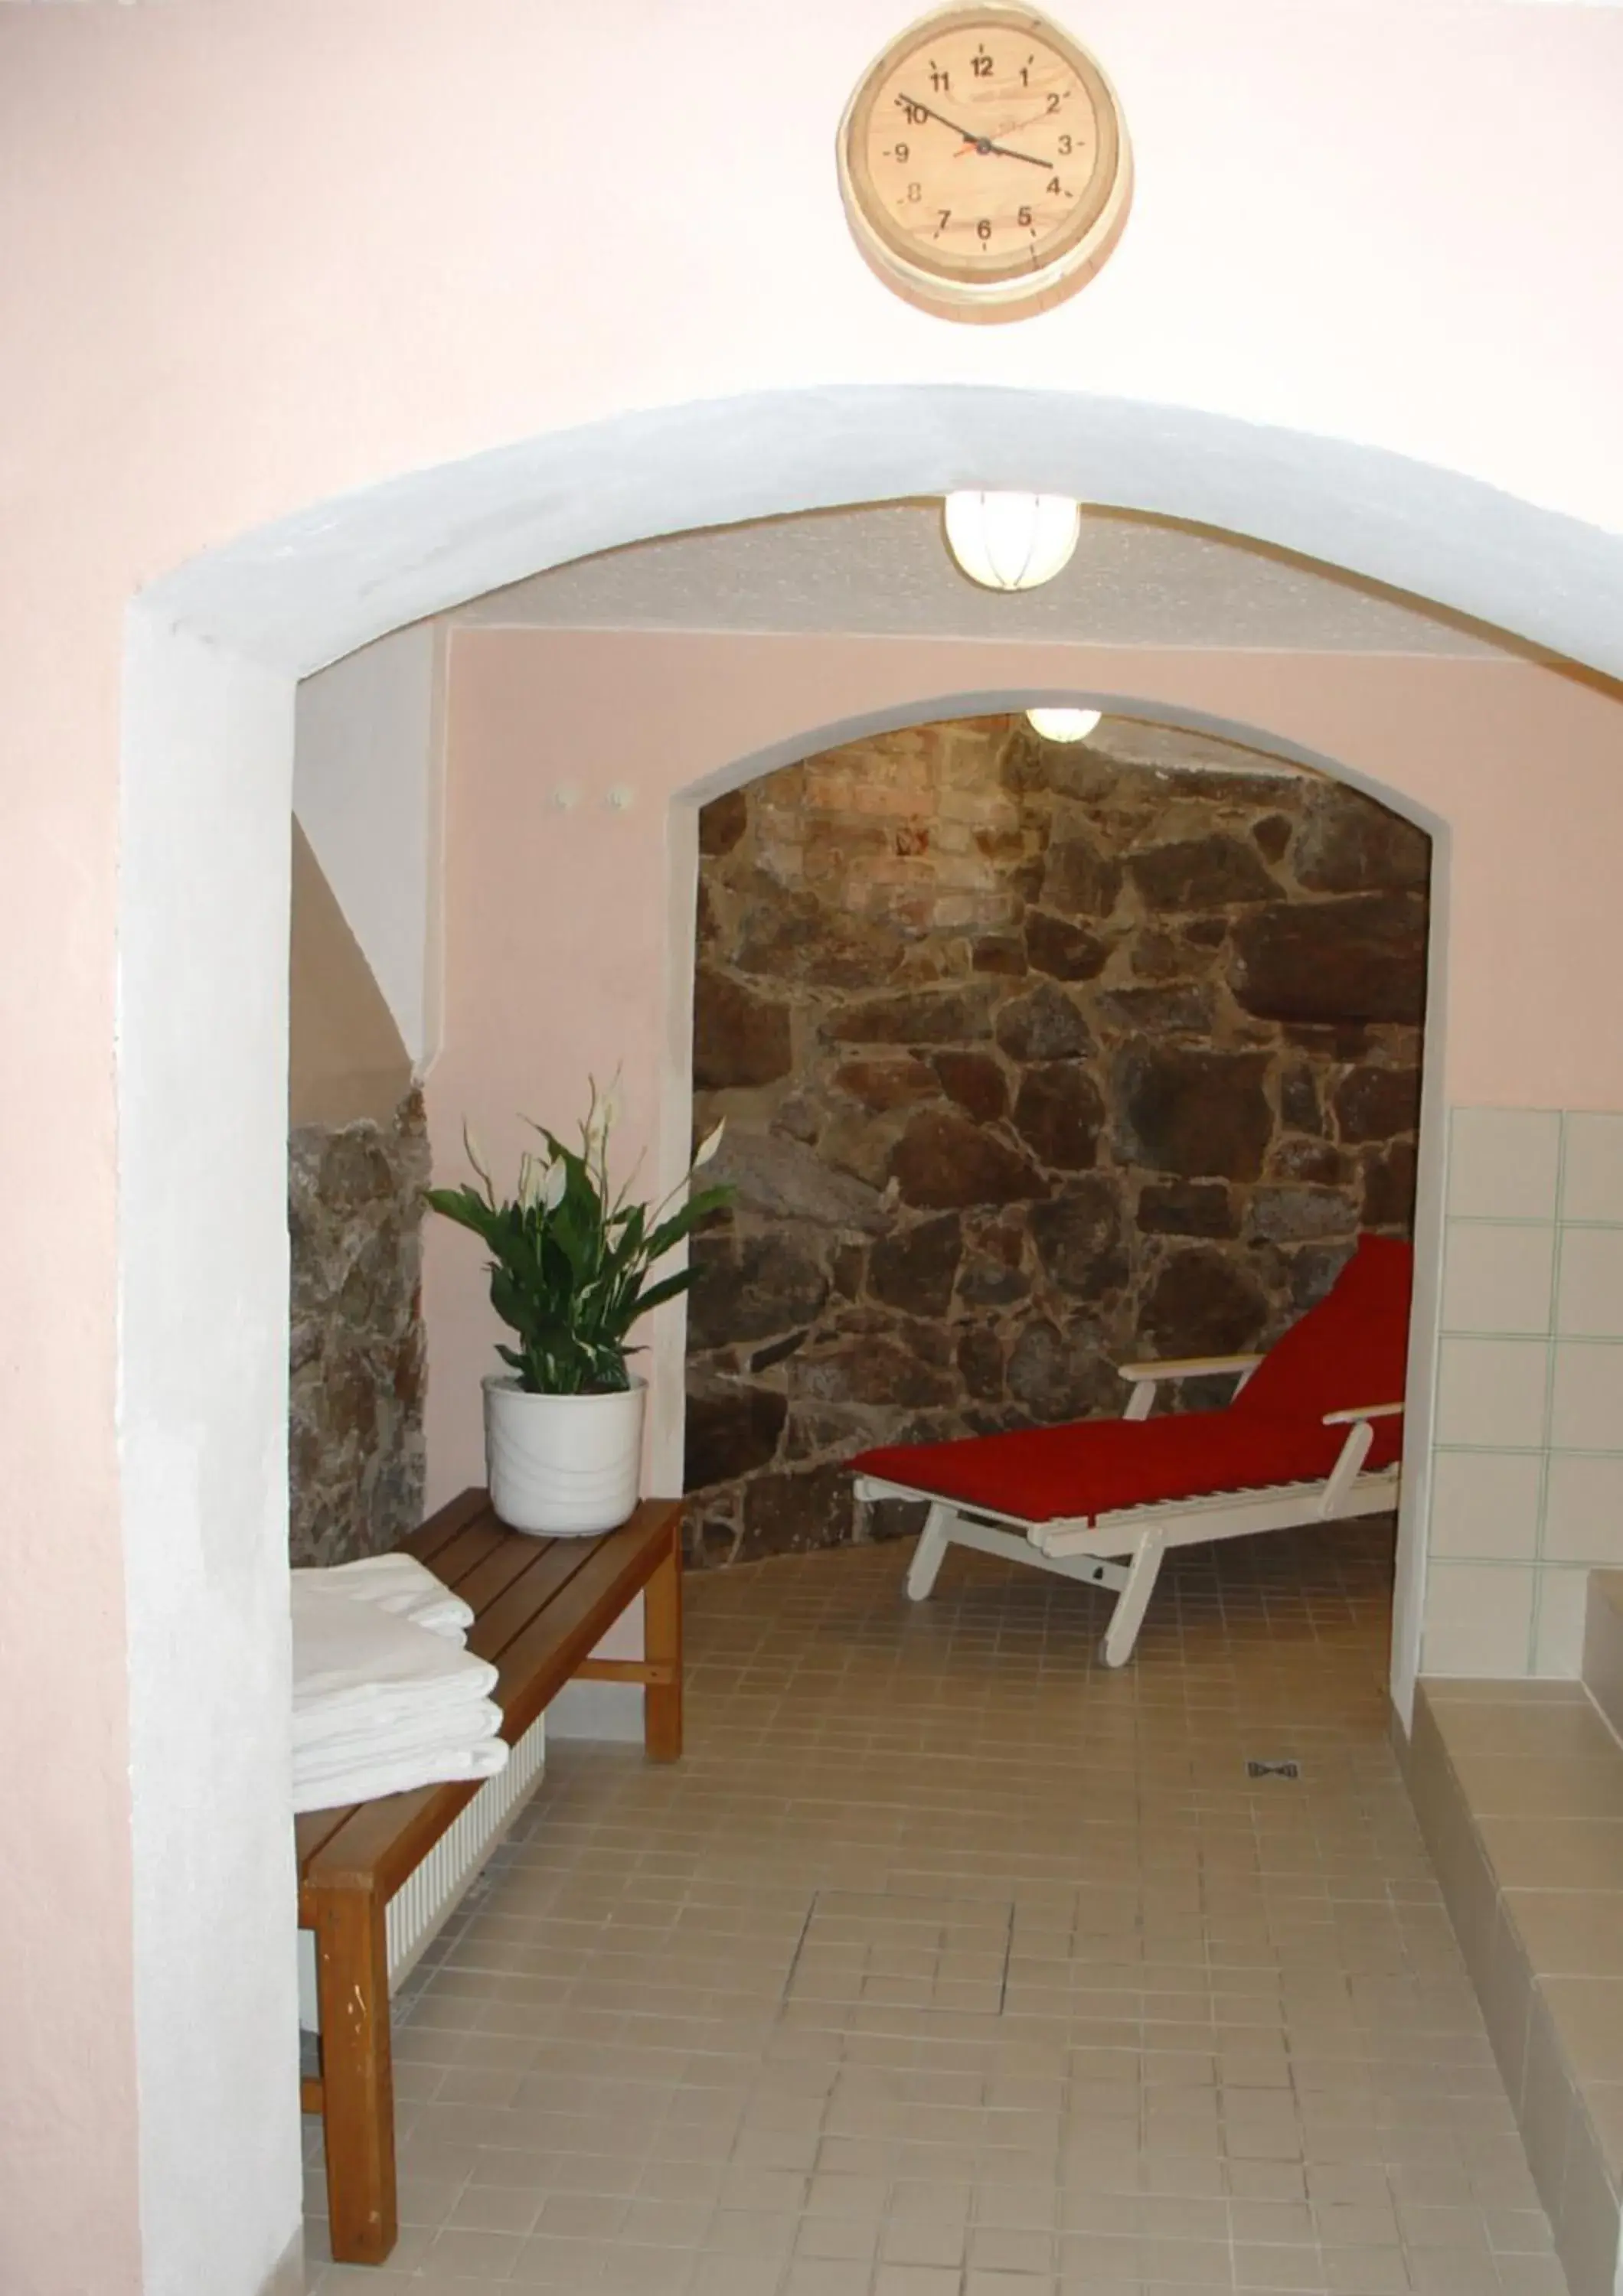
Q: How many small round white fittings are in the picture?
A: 2